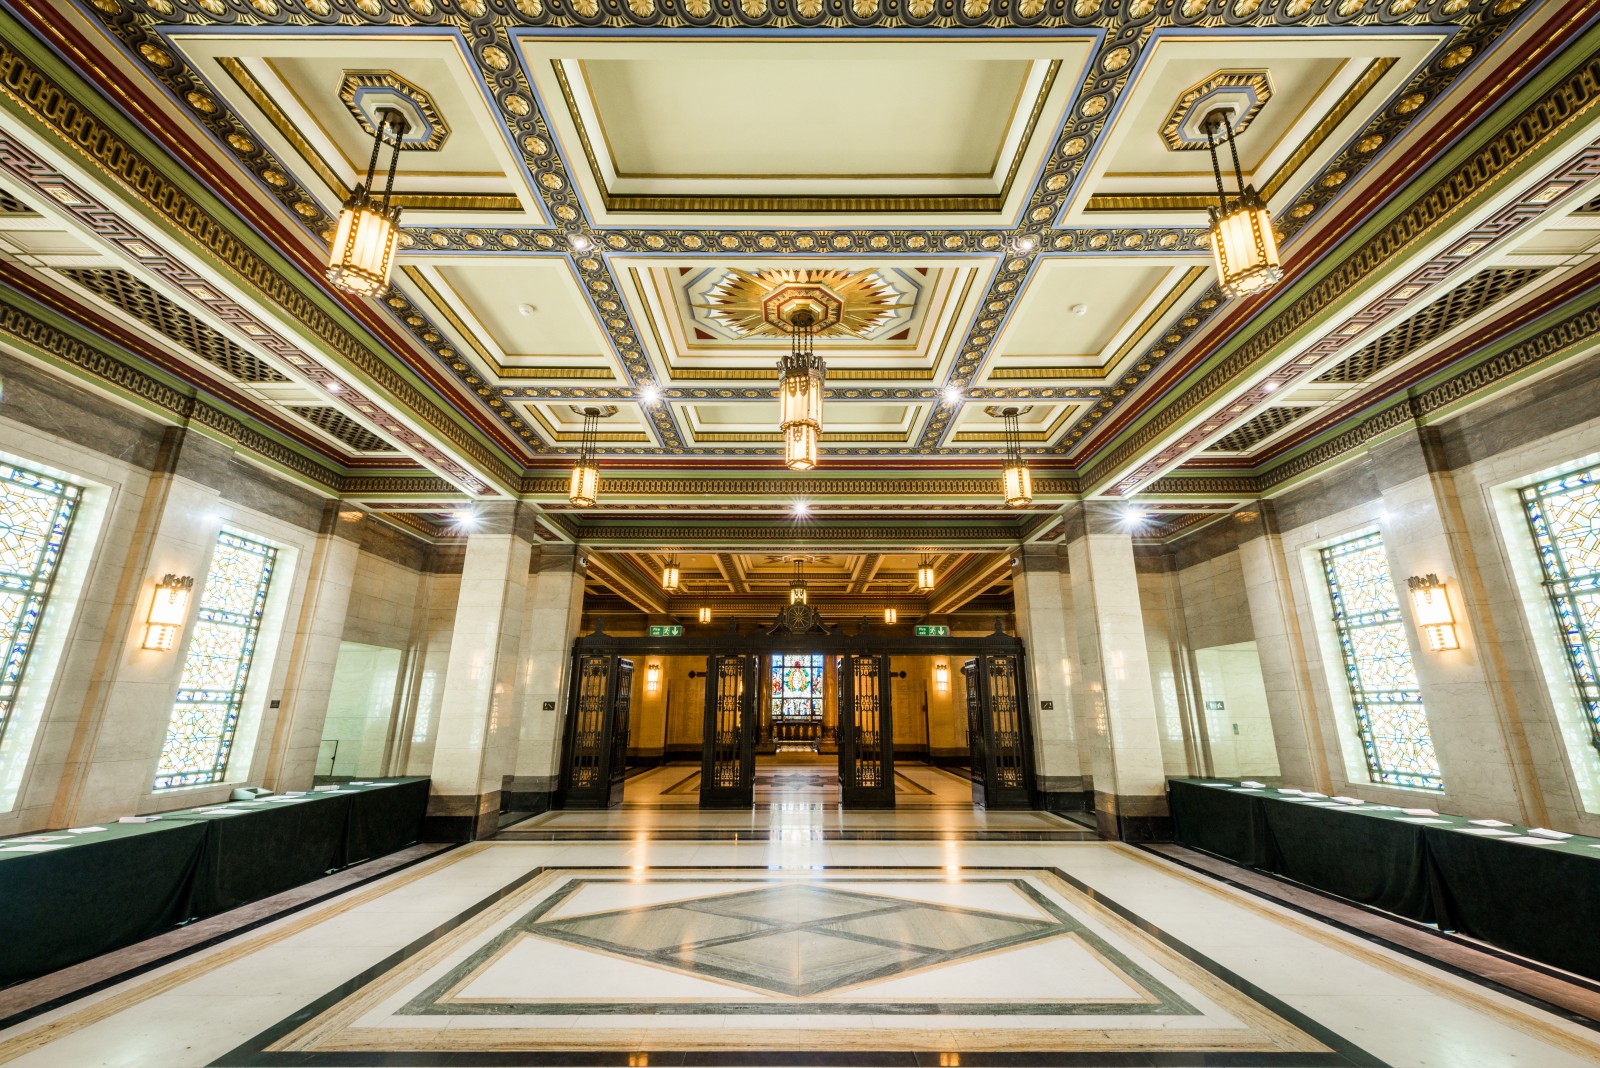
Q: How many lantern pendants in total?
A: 10